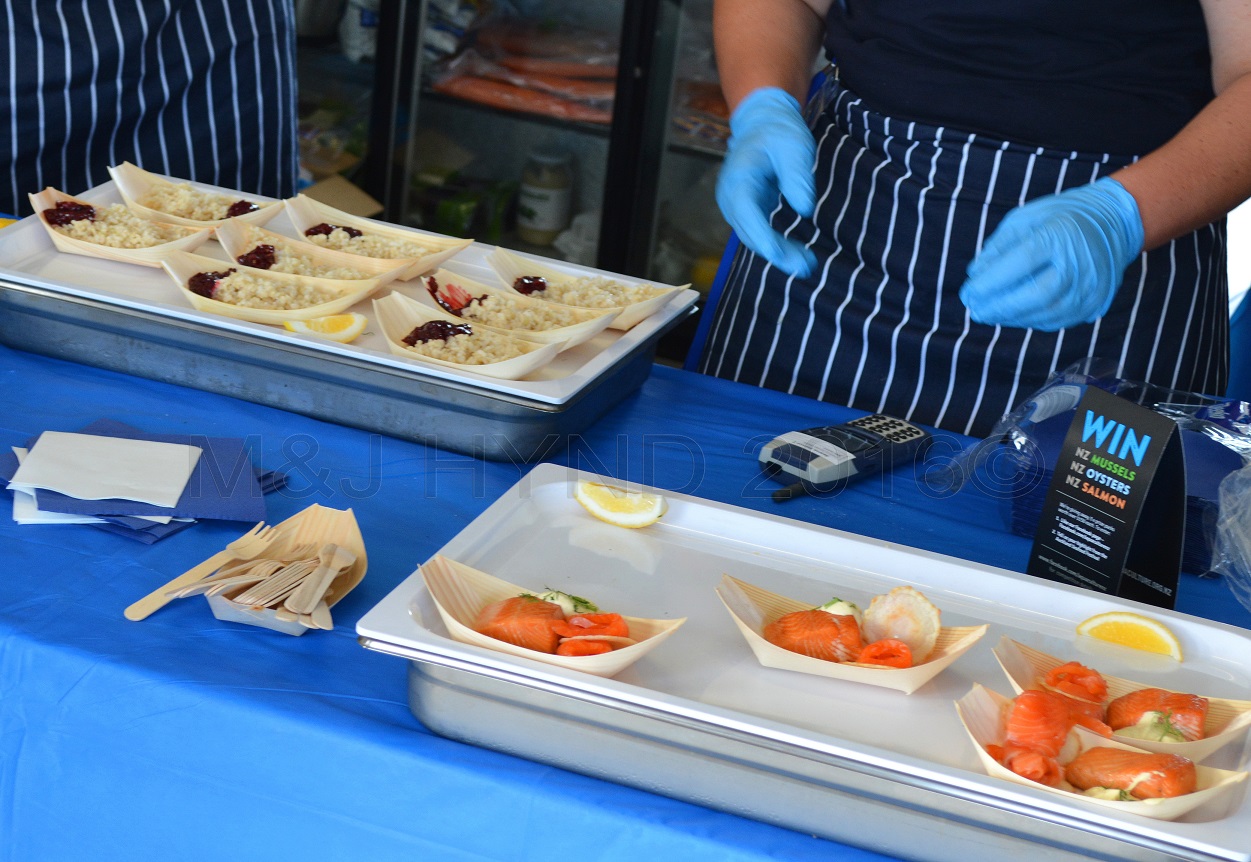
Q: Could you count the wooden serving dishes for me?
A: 13